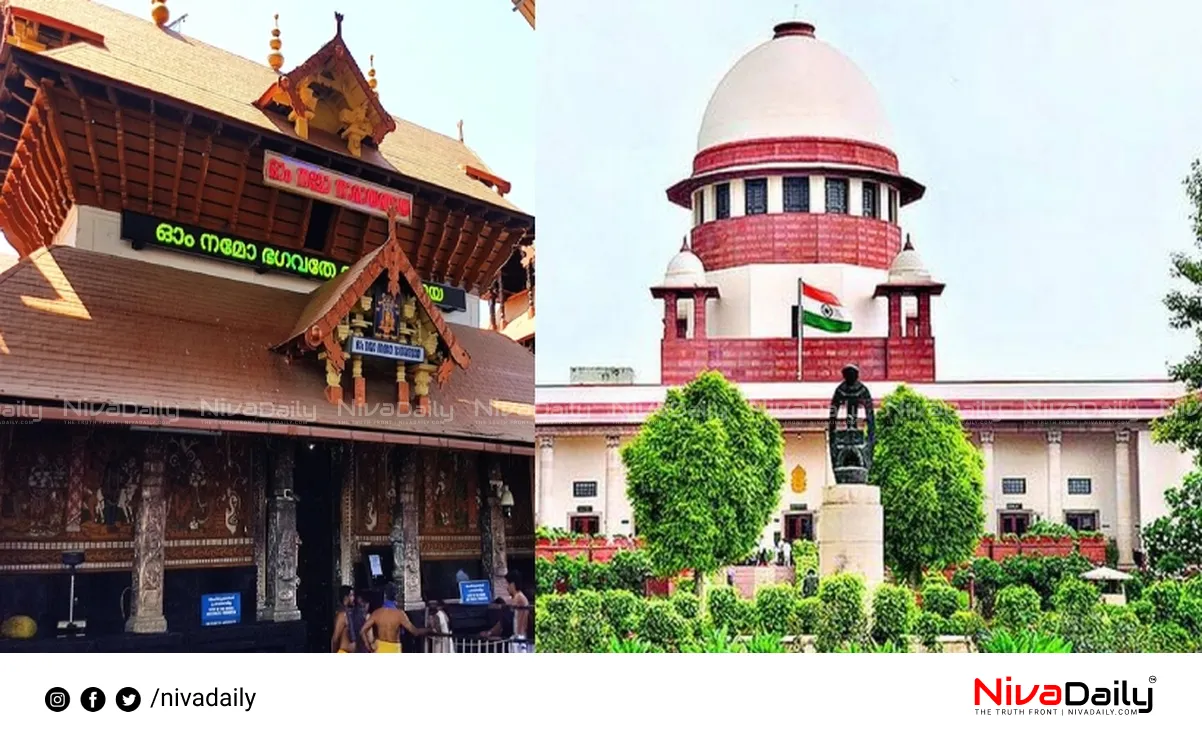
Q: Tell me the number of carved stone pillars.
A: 4